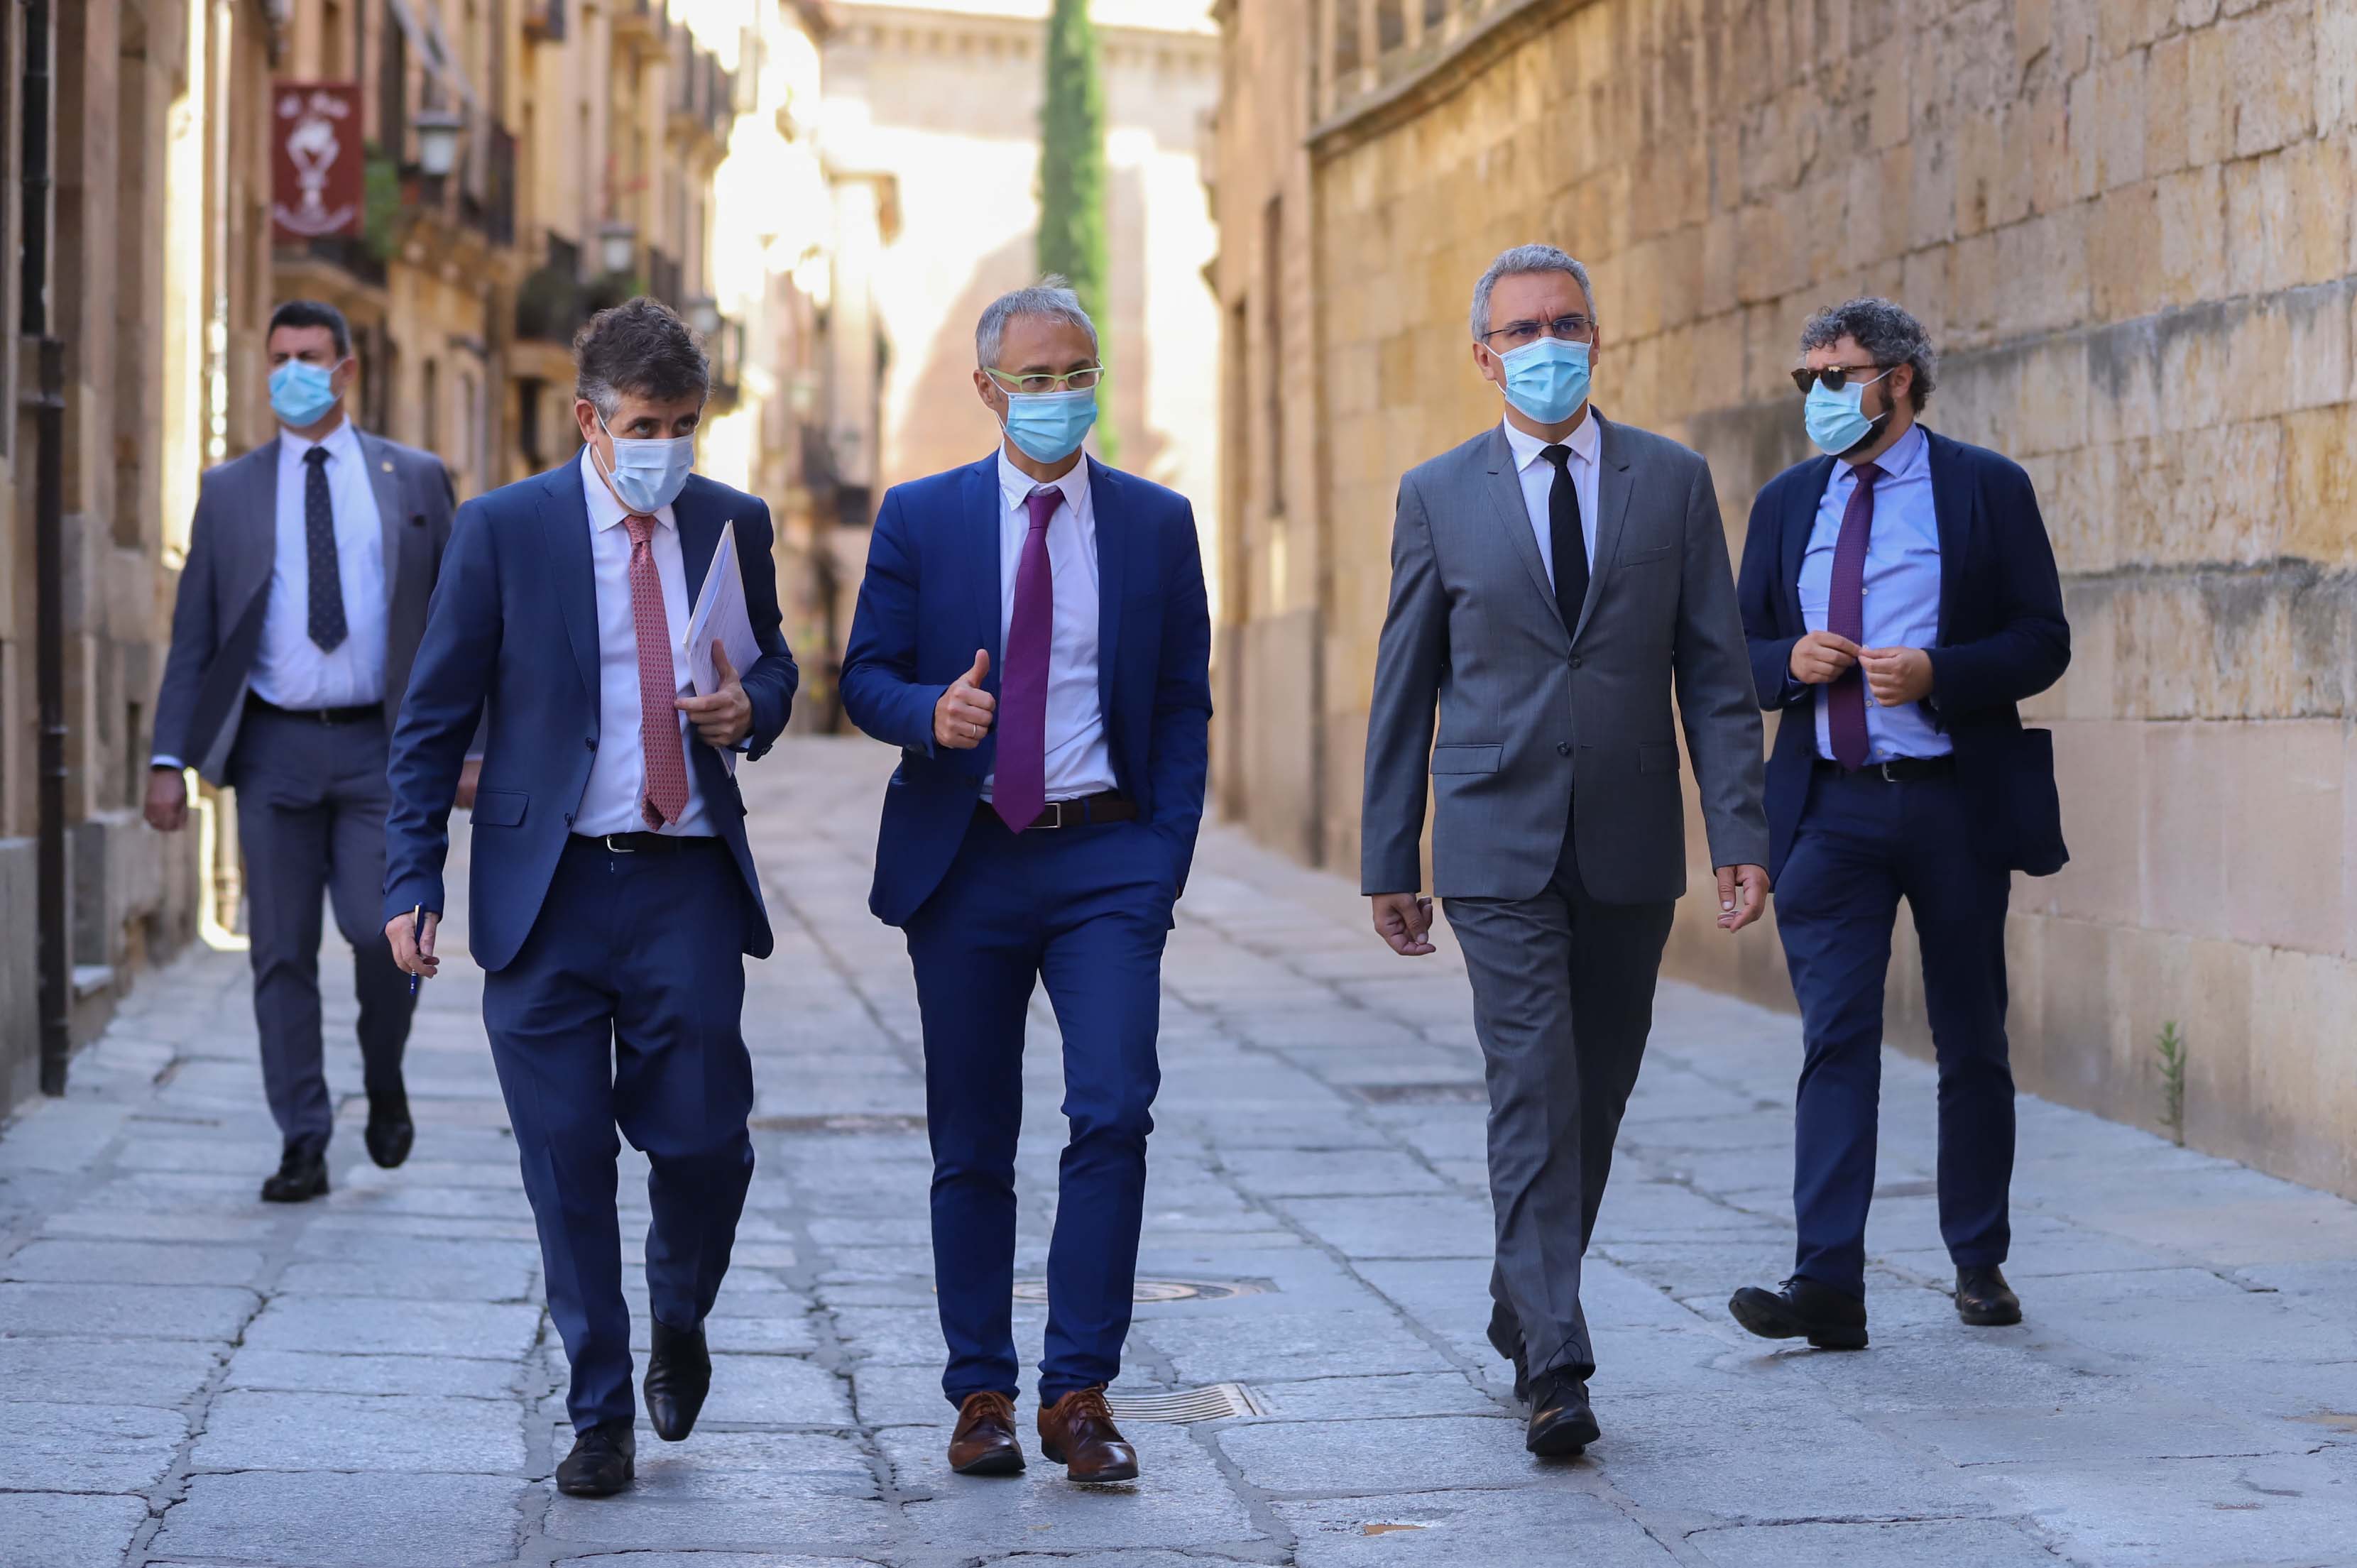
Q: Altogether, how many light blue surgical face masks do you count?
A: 5